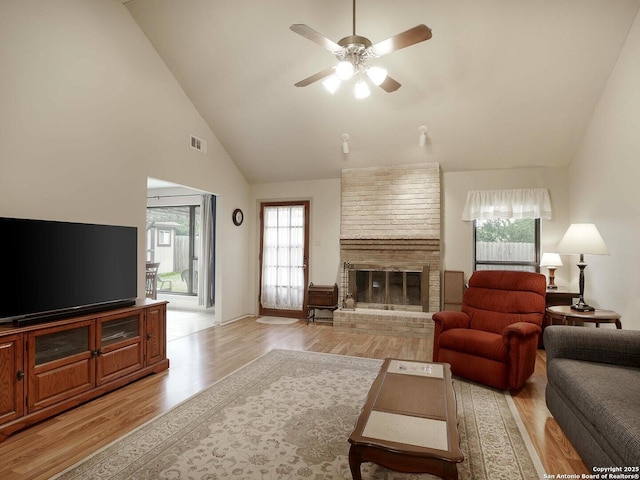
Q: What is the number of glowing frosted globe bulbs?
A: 4